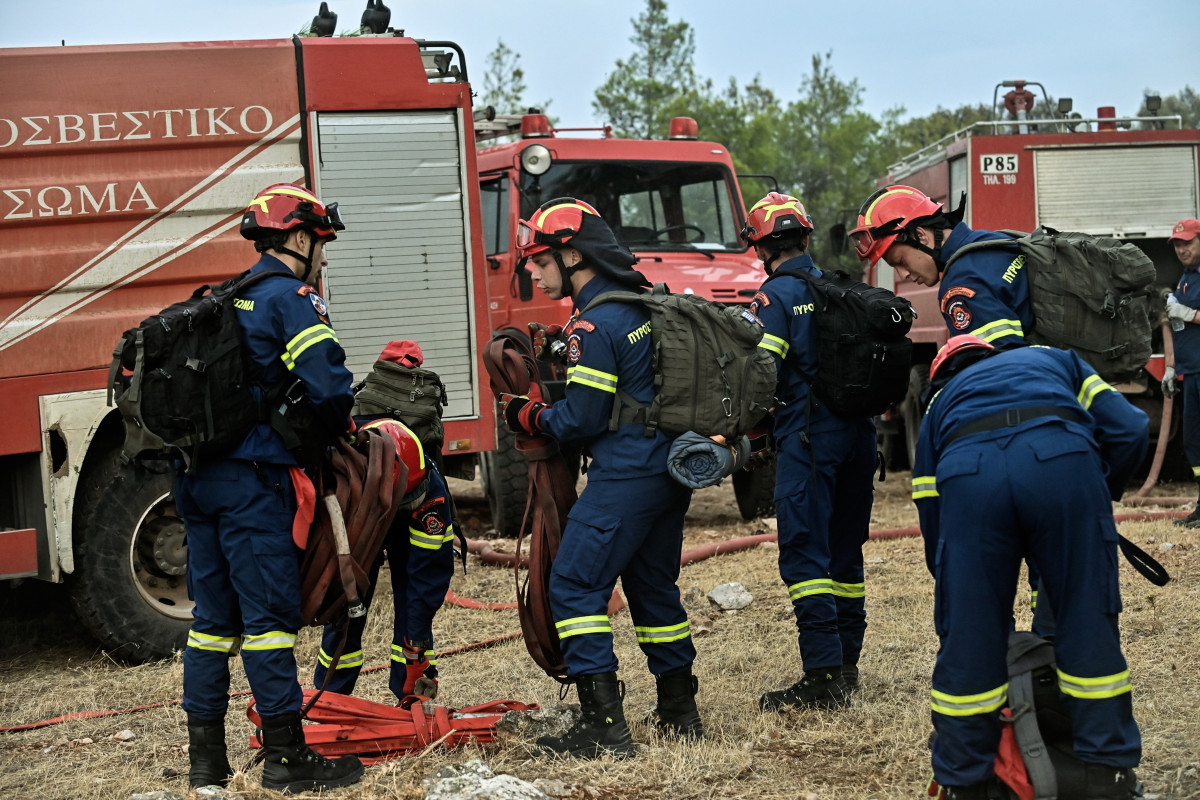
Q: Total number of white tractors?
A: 0